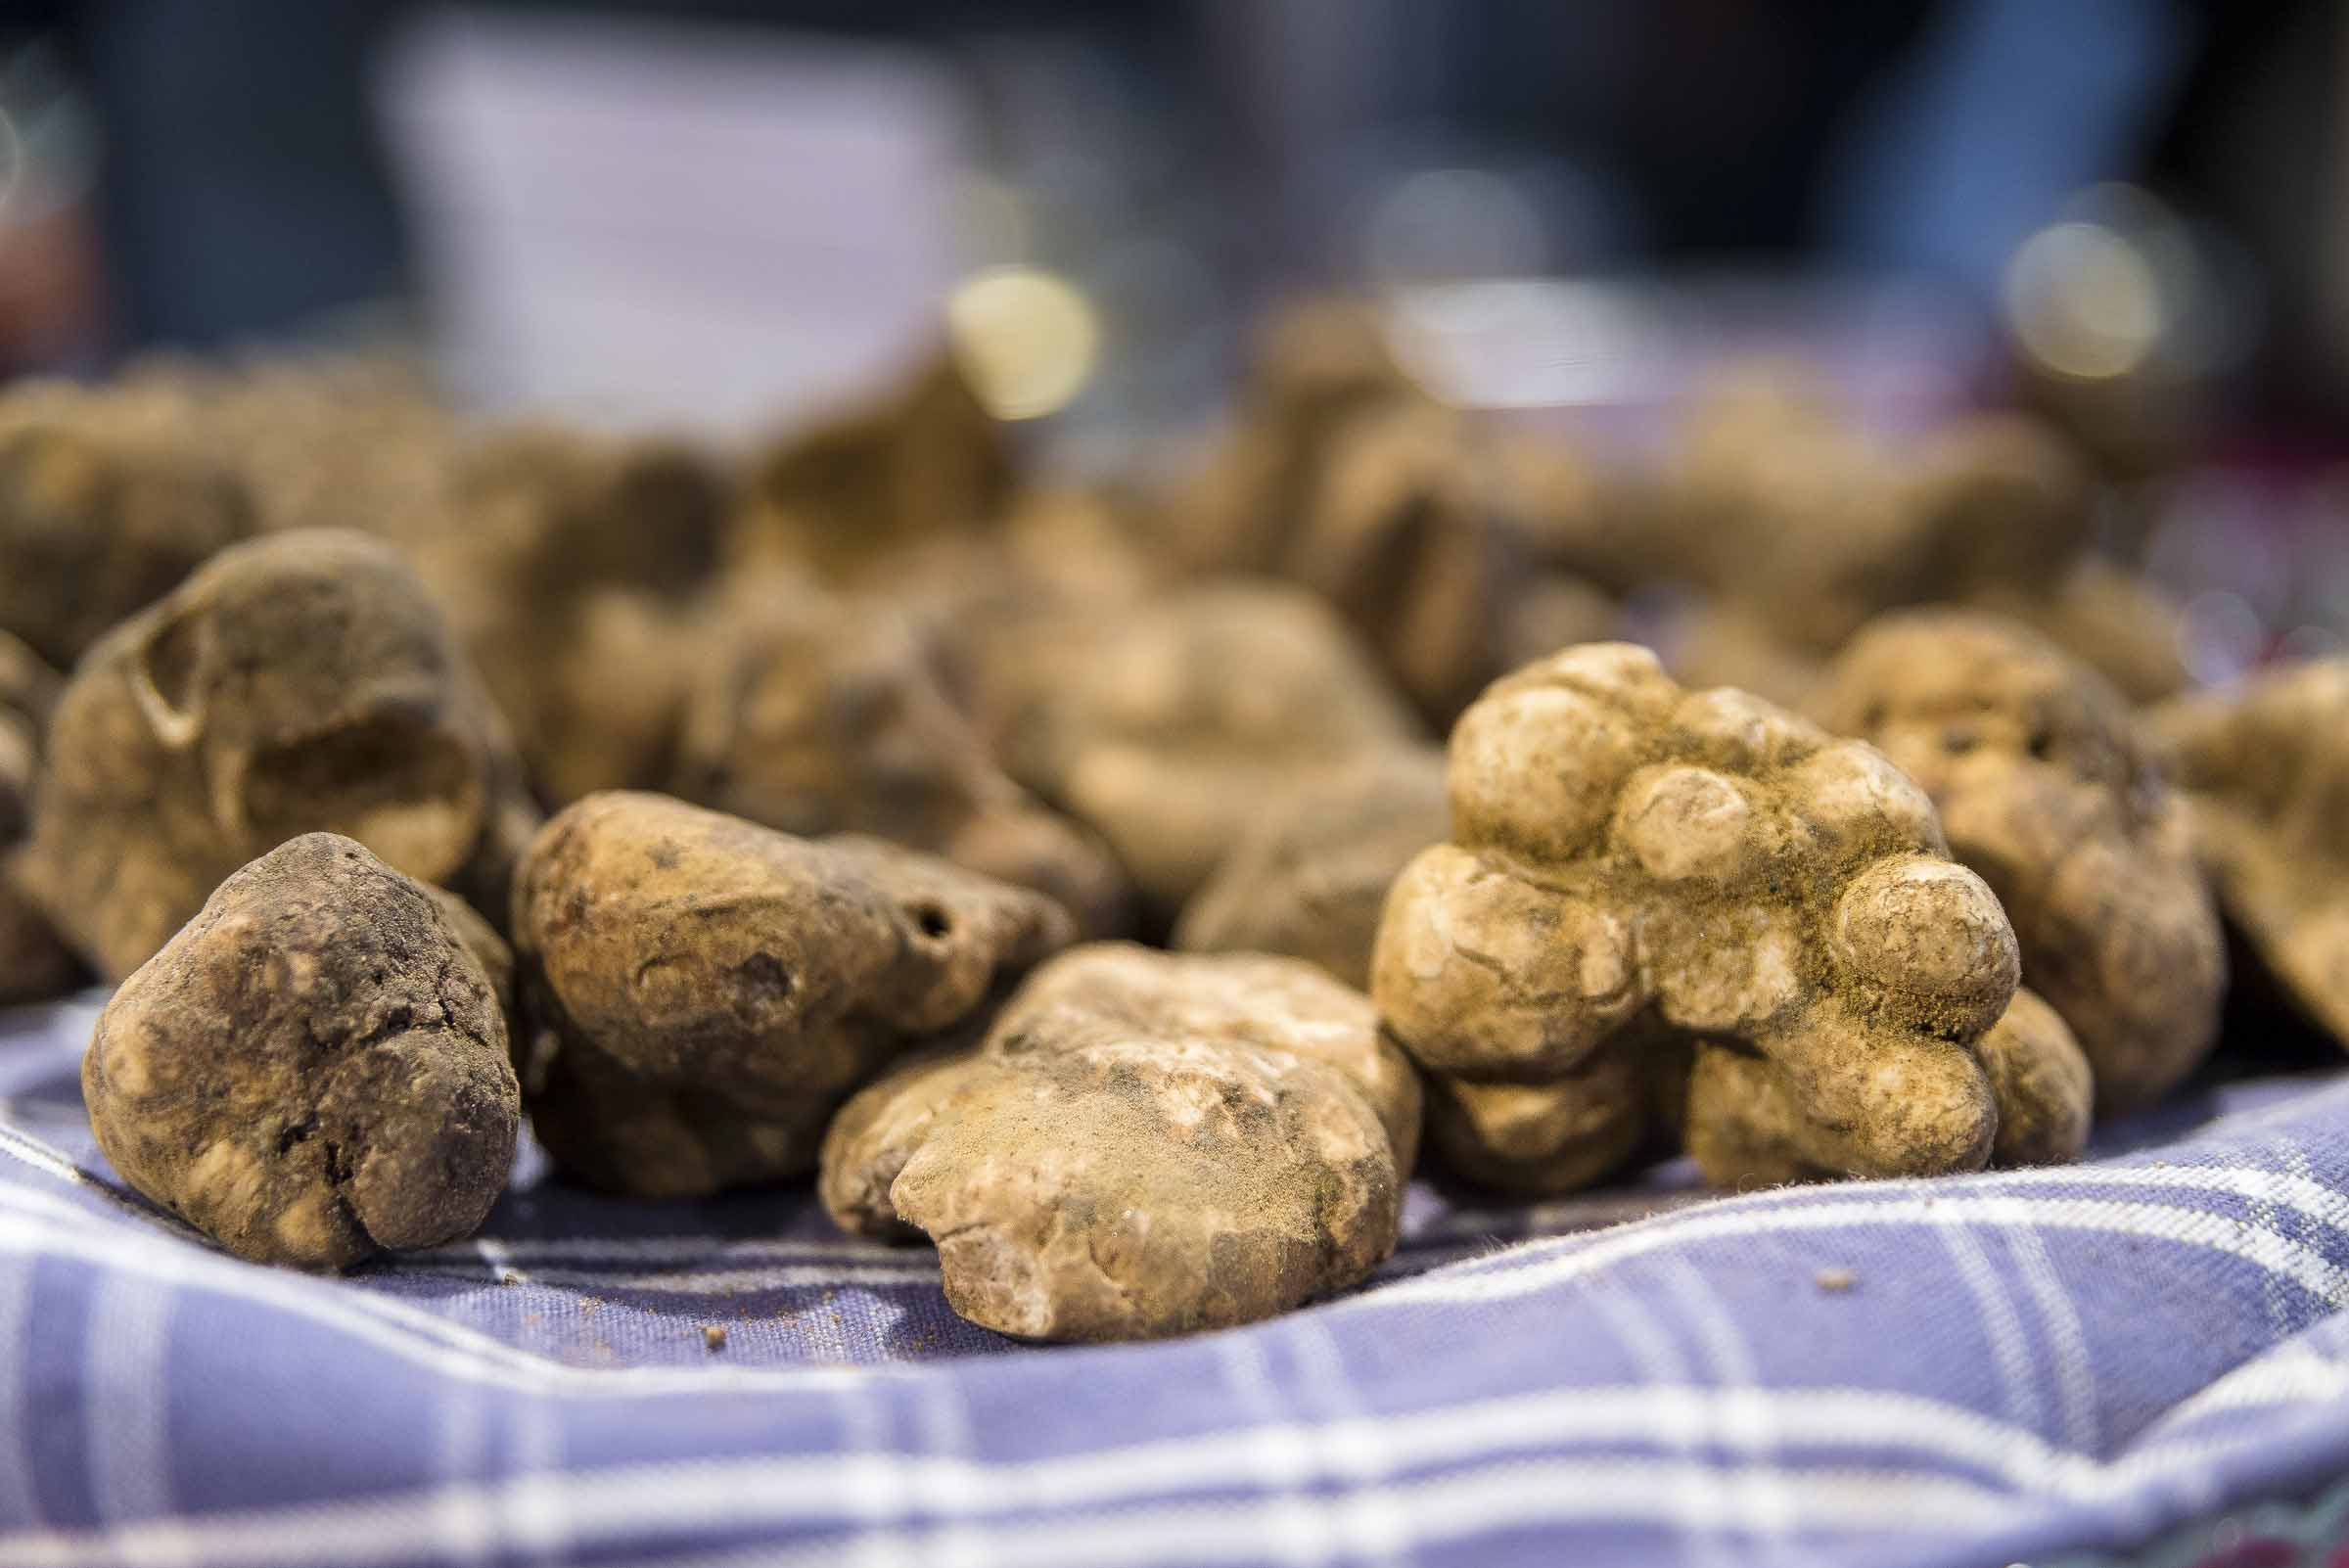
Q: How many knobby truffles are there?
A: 1